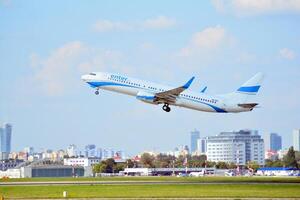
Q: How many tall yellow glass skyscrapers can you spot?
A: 0